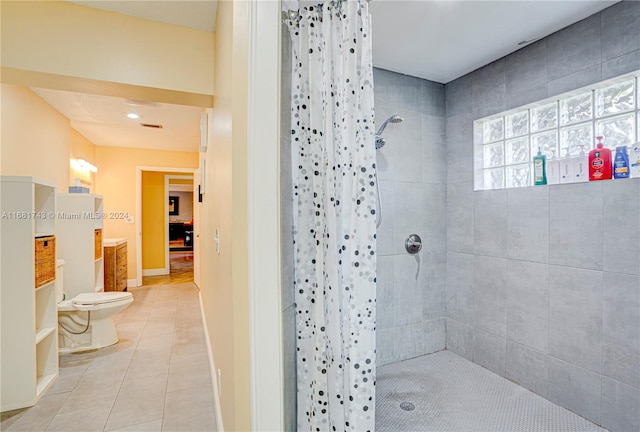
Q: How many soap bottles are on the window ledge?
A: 7